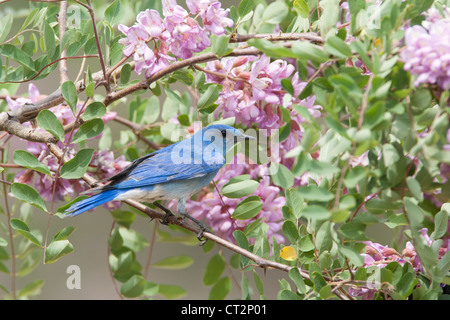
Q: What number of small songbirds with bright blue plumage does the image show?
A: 1